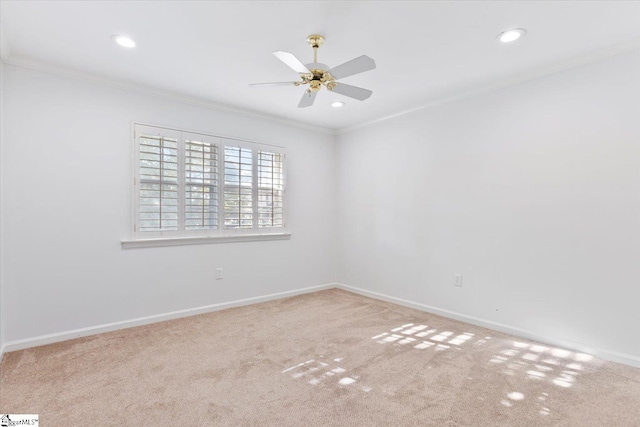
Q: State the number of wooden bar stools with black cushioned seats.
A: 0